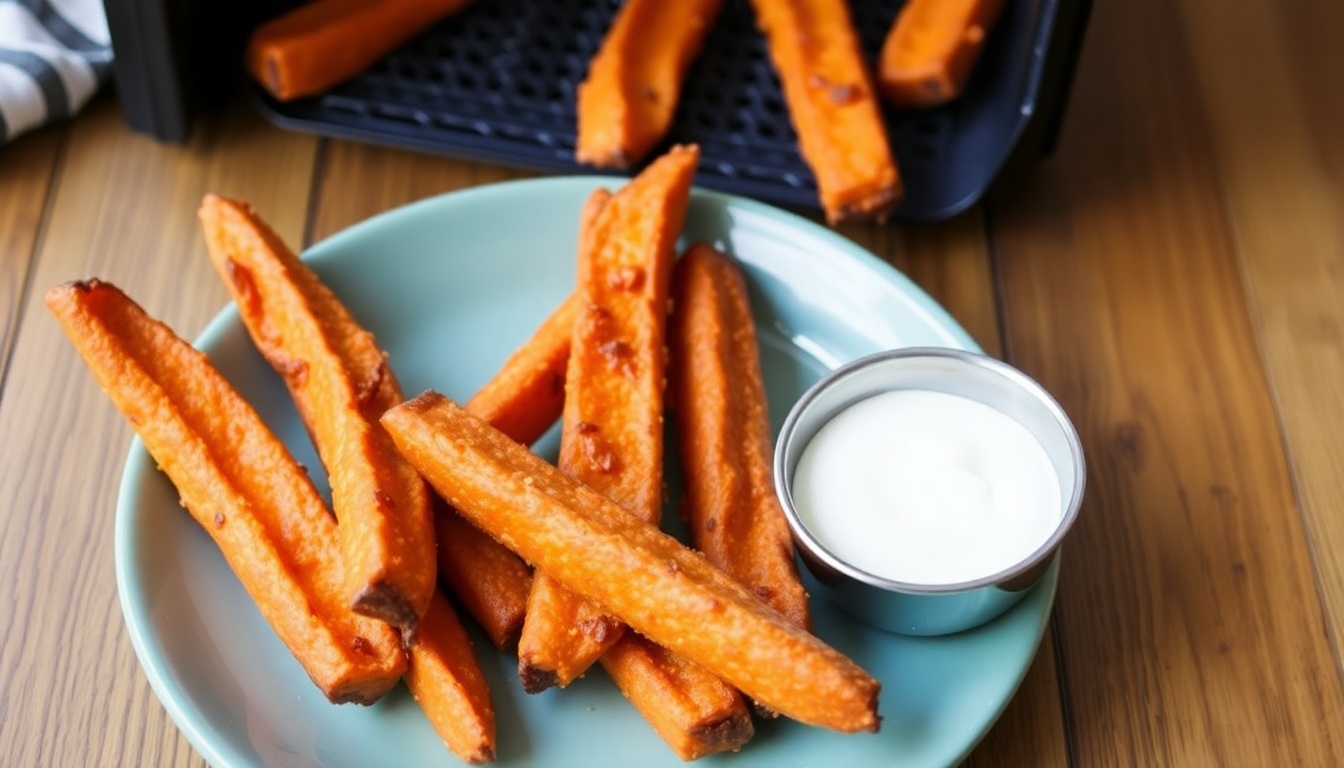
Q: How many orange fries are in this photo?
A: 13